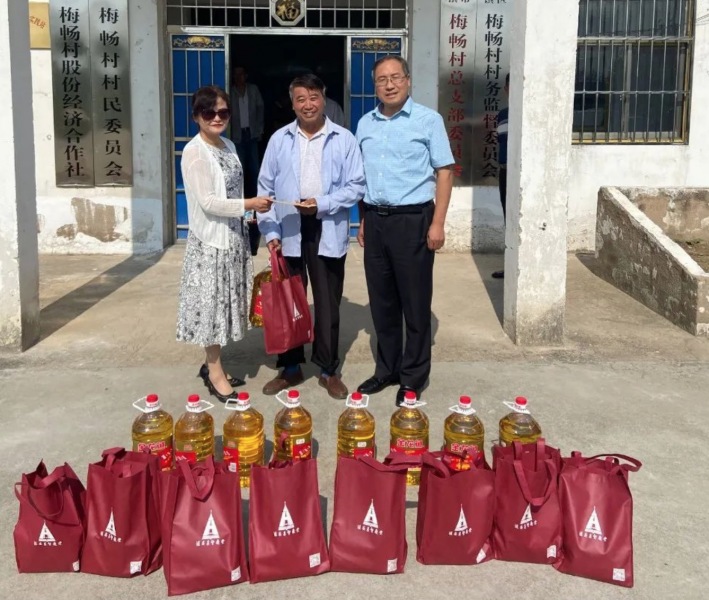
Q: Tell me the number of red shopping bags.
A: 9